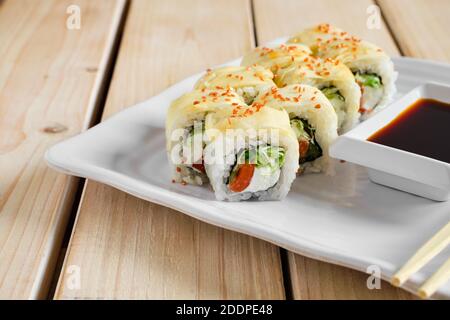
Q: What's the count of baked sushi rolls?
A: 8